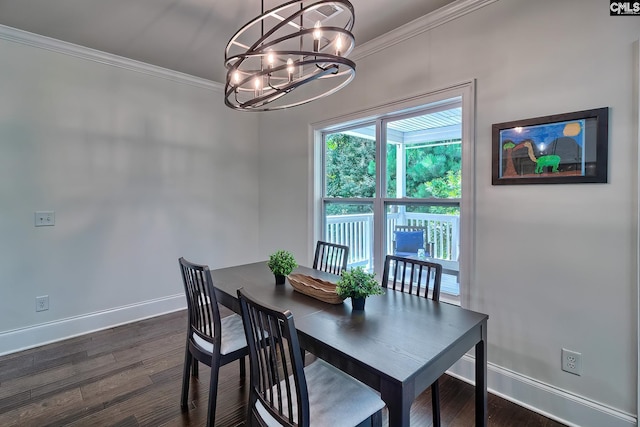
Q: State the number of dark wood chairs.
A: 4